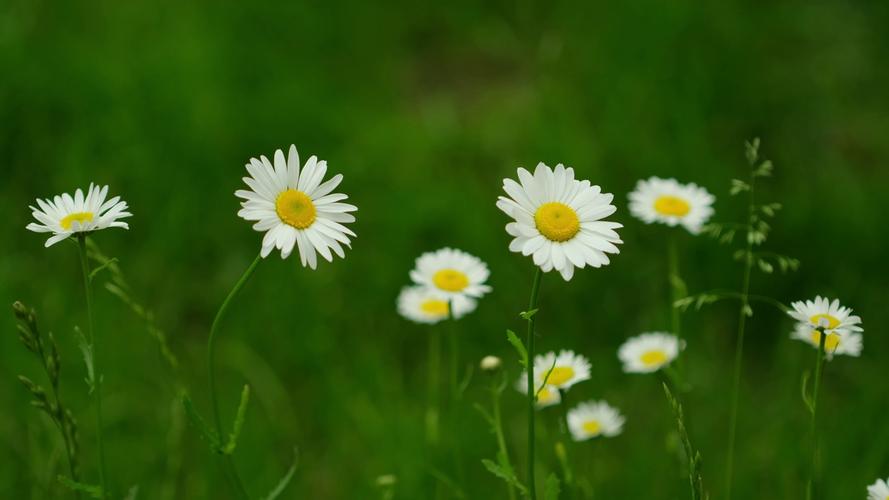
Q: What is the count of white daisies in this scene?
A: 13